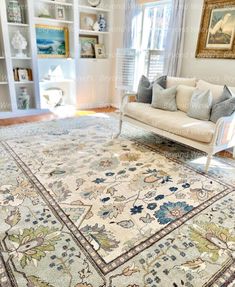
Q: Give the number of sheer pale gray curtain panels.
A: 2